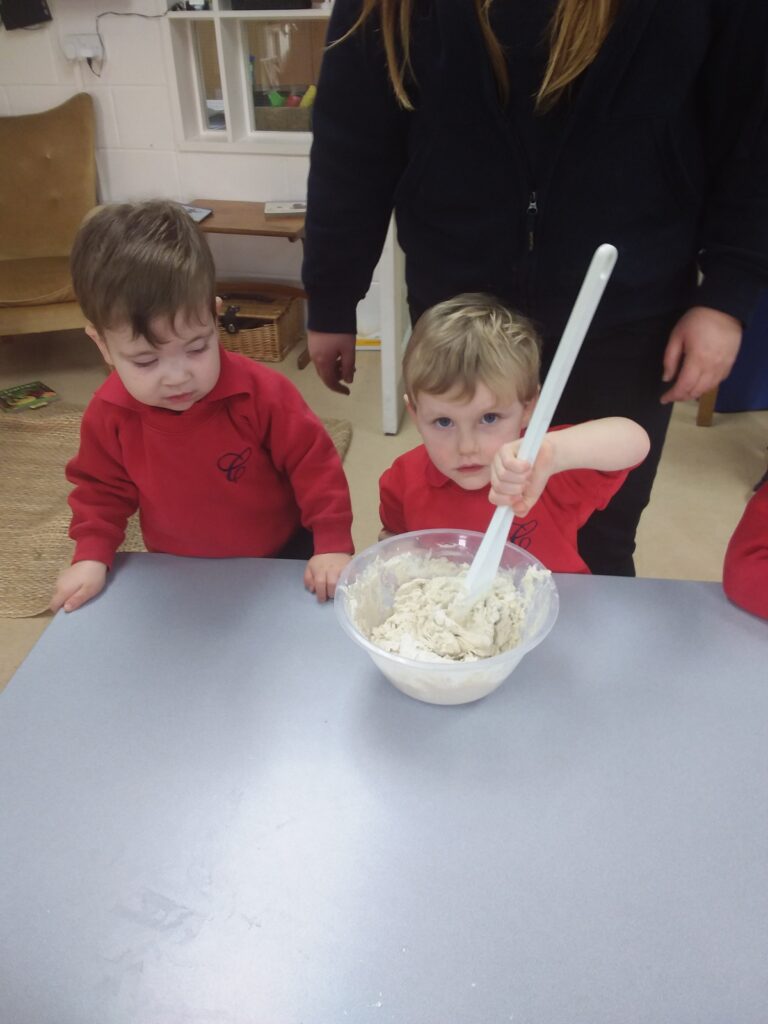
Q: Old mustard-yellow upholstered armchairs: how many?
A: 1